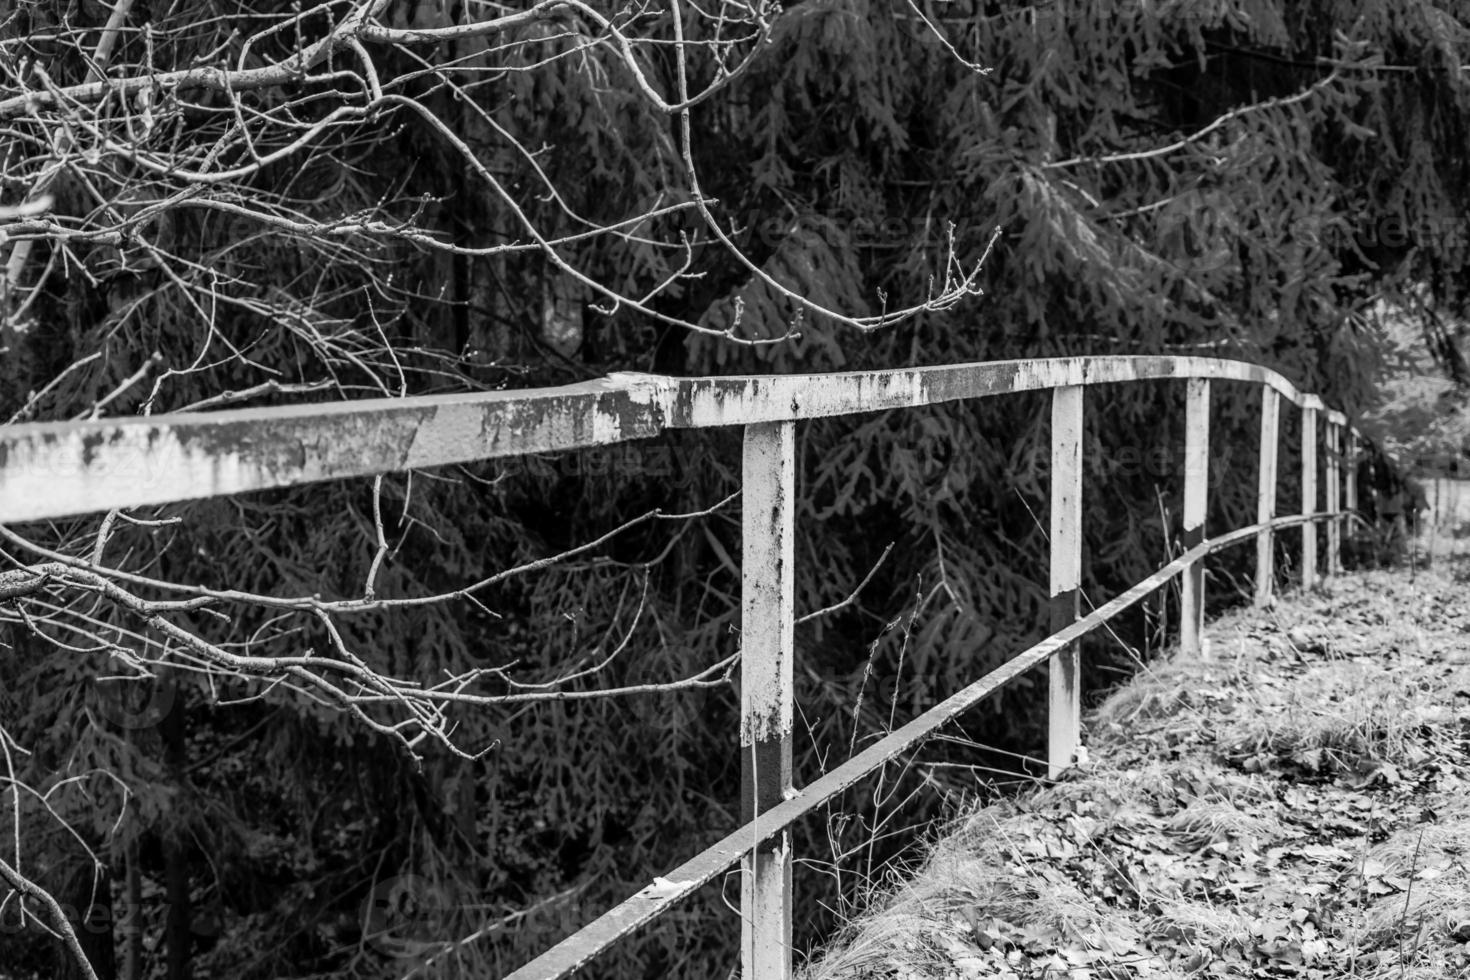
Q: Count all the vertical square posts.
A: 7